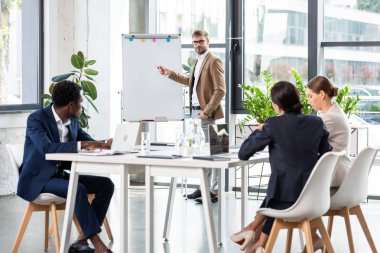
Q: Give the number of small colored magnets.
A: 4